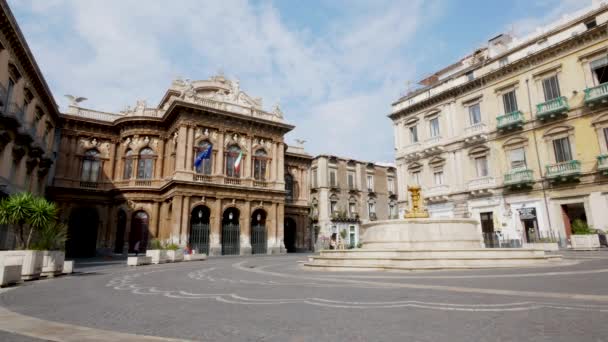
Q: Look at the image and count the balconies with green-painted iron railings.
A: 6